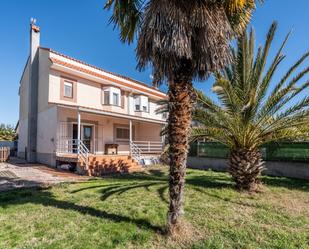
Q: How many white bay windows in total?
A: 2